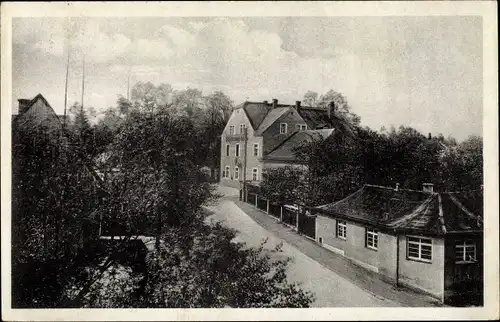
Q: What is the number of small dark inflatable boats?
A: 0